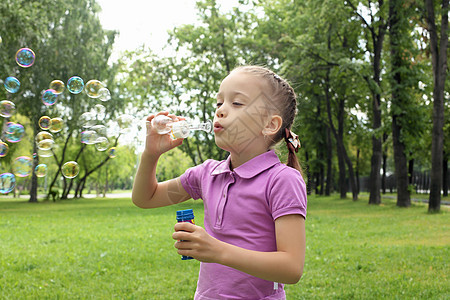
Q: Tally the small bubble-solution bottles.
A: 1